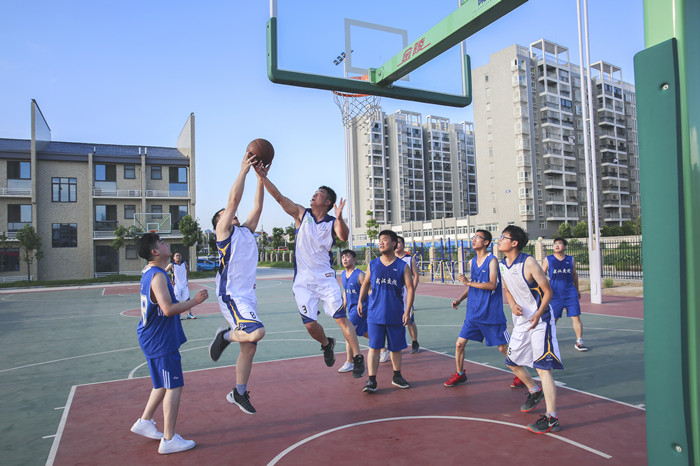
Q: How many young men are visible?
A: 10